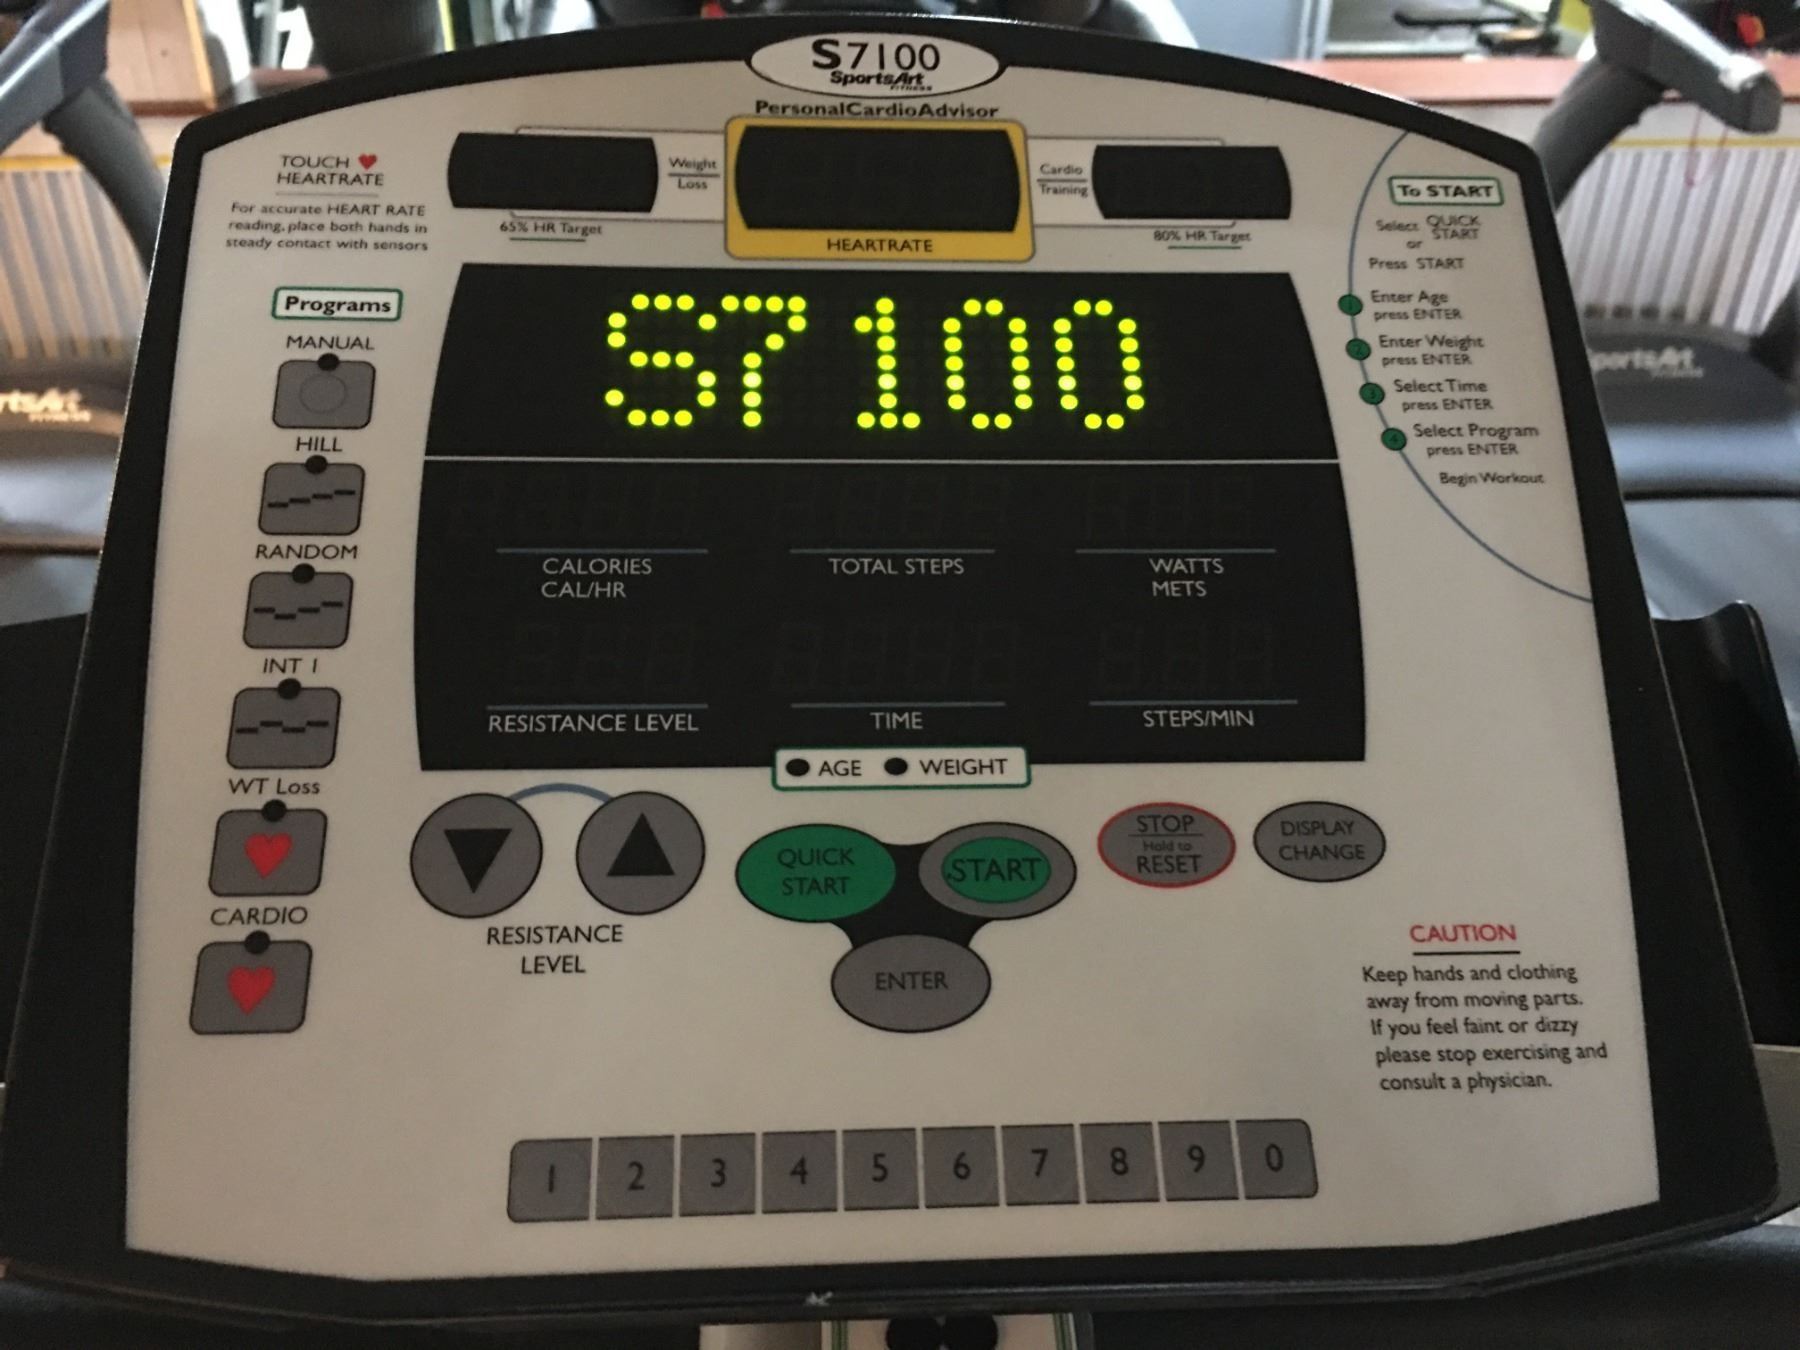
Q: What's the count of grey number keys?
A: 10